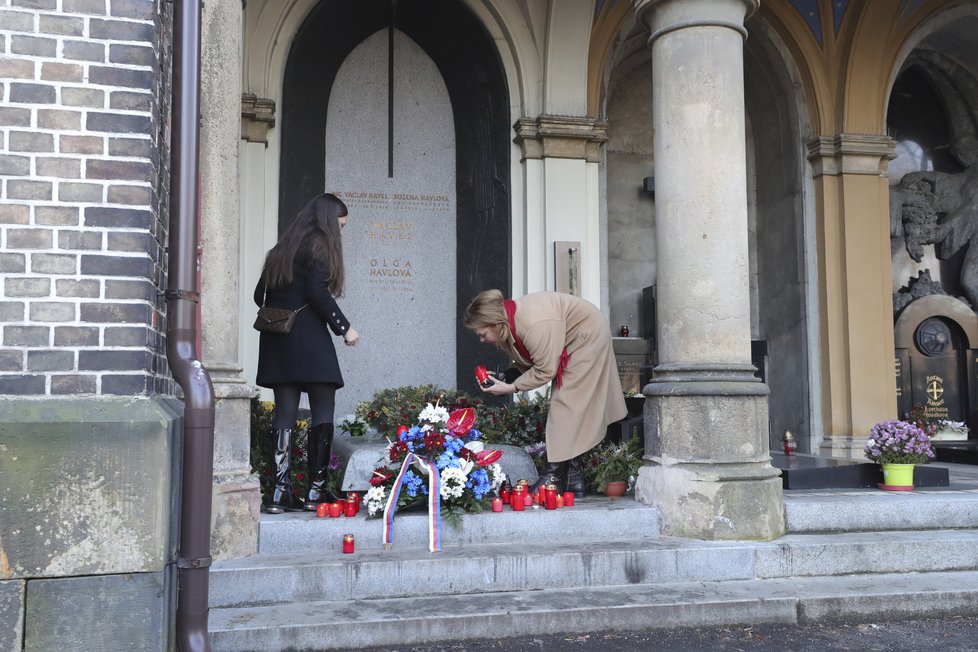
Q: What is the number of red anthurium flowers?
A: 3